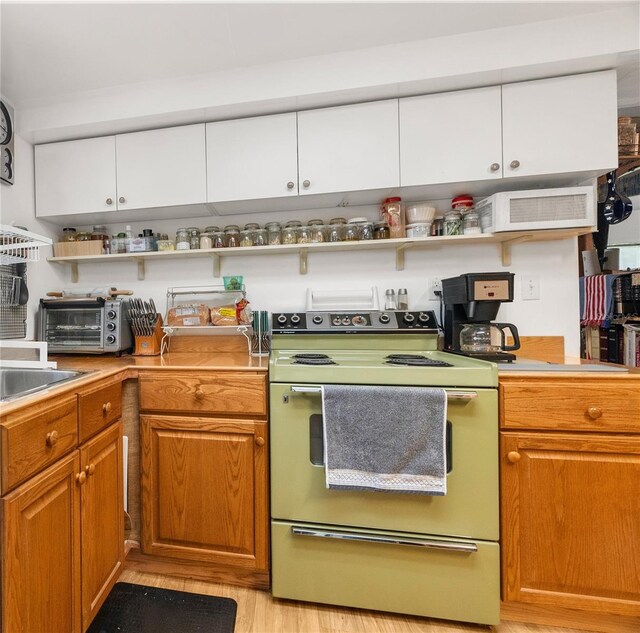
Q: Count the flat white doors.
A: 6